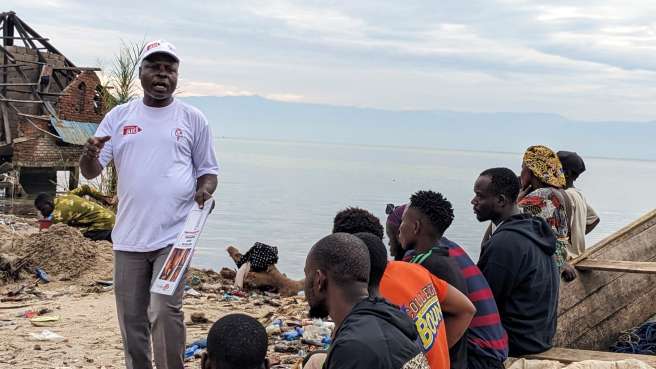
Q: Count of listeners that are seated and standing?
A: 9